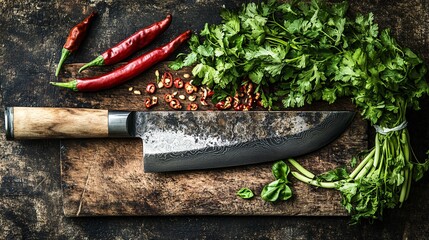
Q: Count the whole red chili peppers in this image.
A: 3